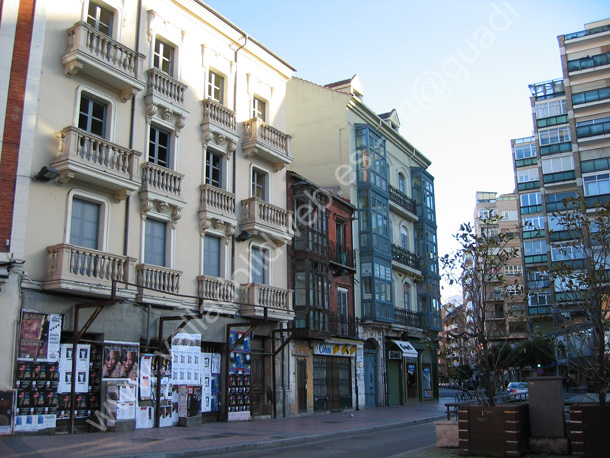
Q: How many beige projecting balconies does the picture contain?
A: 12